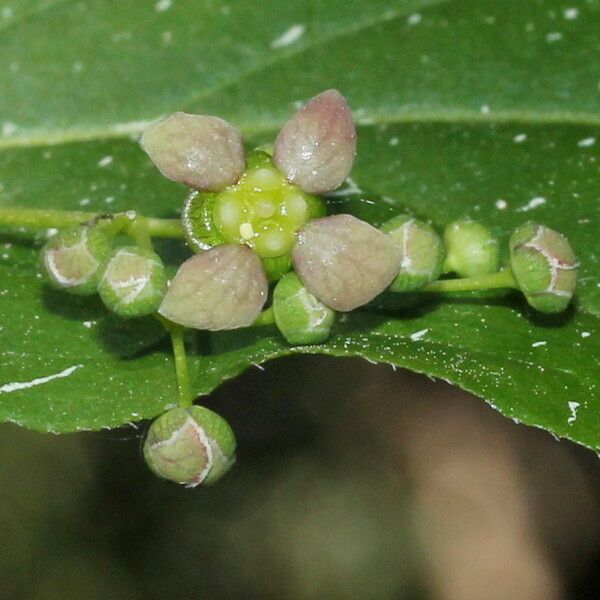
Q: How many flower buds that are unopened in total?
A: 7